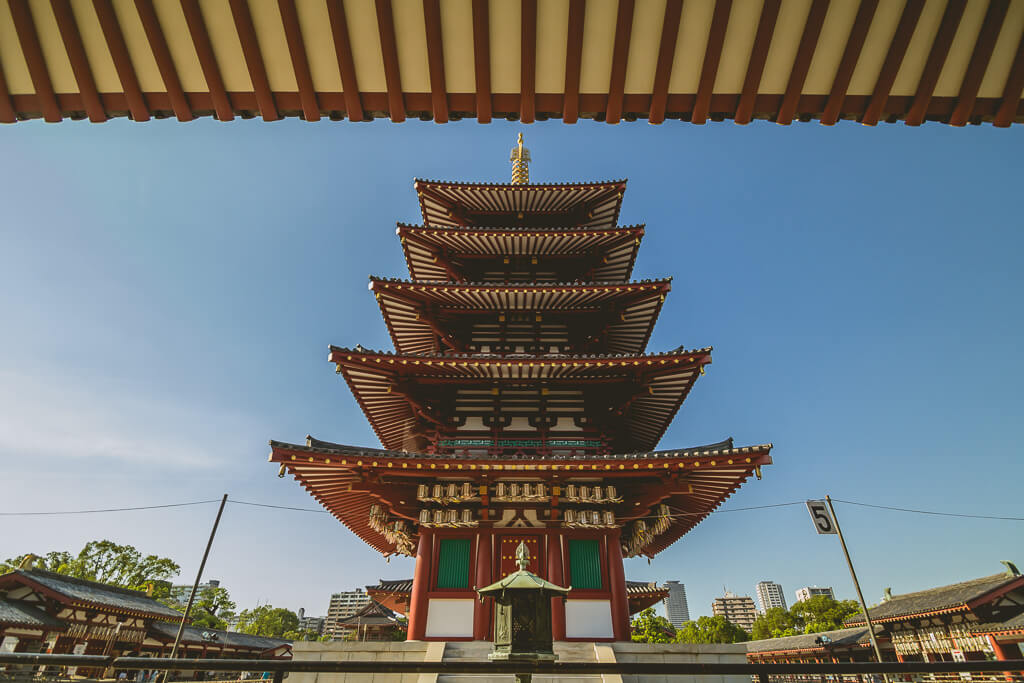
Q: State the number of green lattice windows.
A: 2